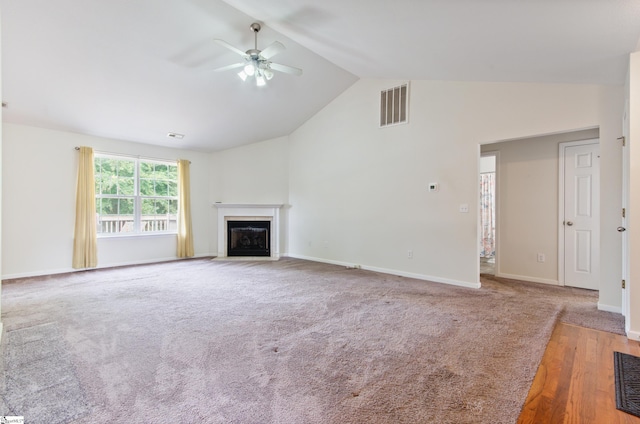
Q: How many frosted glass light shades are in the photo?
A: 4